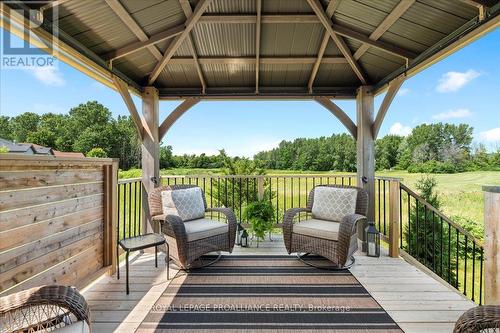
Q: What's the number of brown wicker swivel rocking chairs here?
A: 2